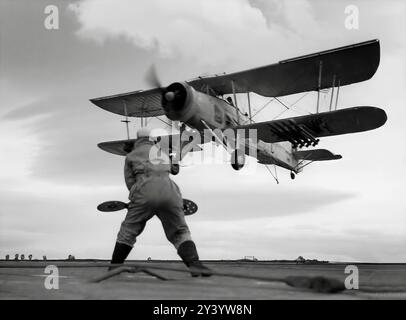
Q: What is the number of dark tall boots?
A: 2